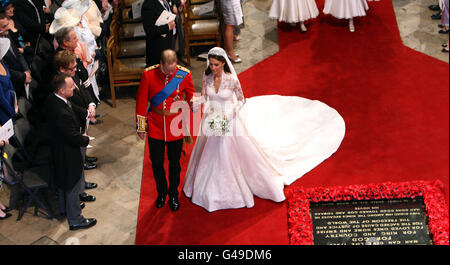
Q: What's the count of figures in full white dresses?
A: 3